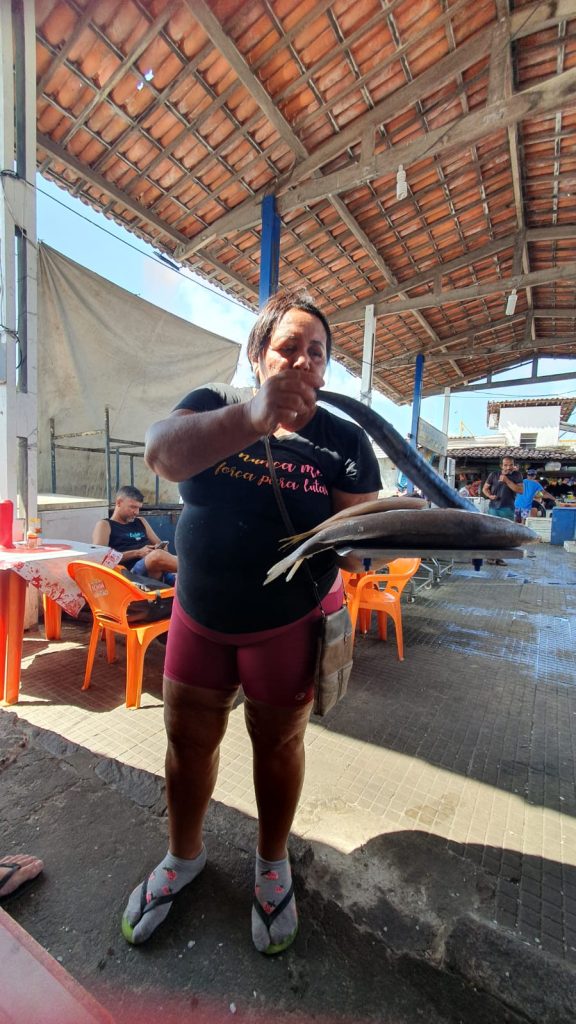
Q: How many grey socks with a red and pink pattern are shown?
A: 2